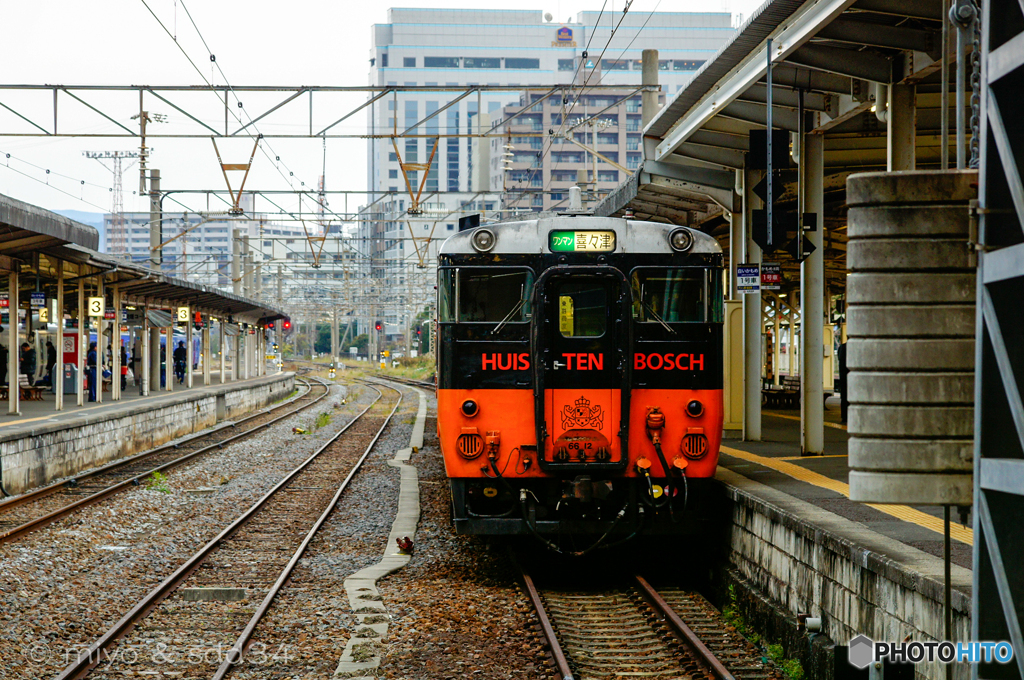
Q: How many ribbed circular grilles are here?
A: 2